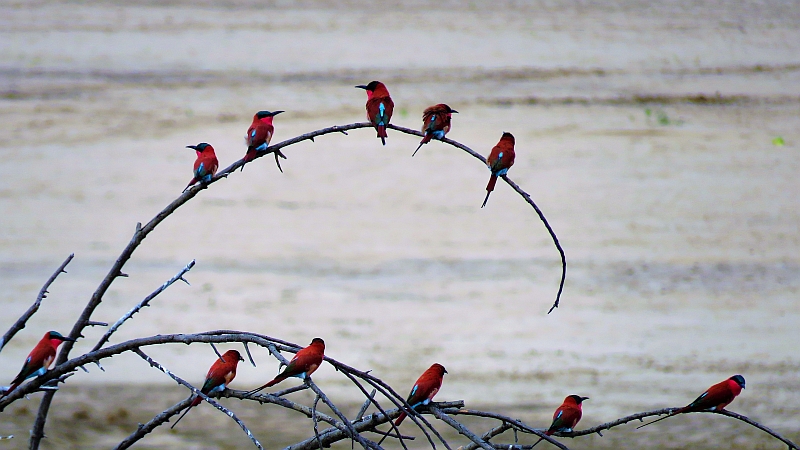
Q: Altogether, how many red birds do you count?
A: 11